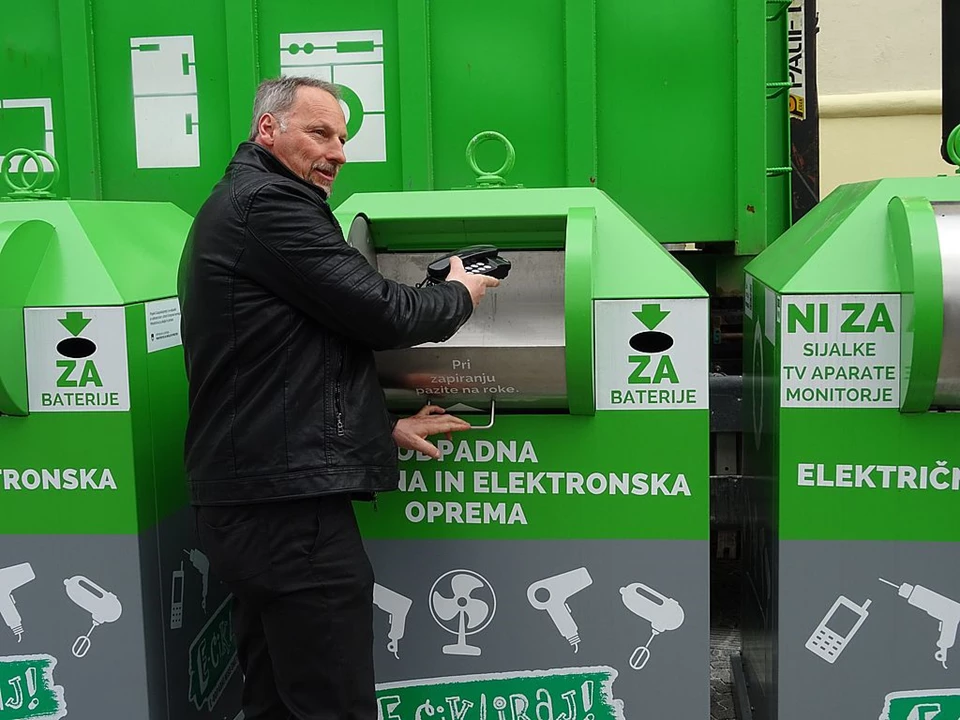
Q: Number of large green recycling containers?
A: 3